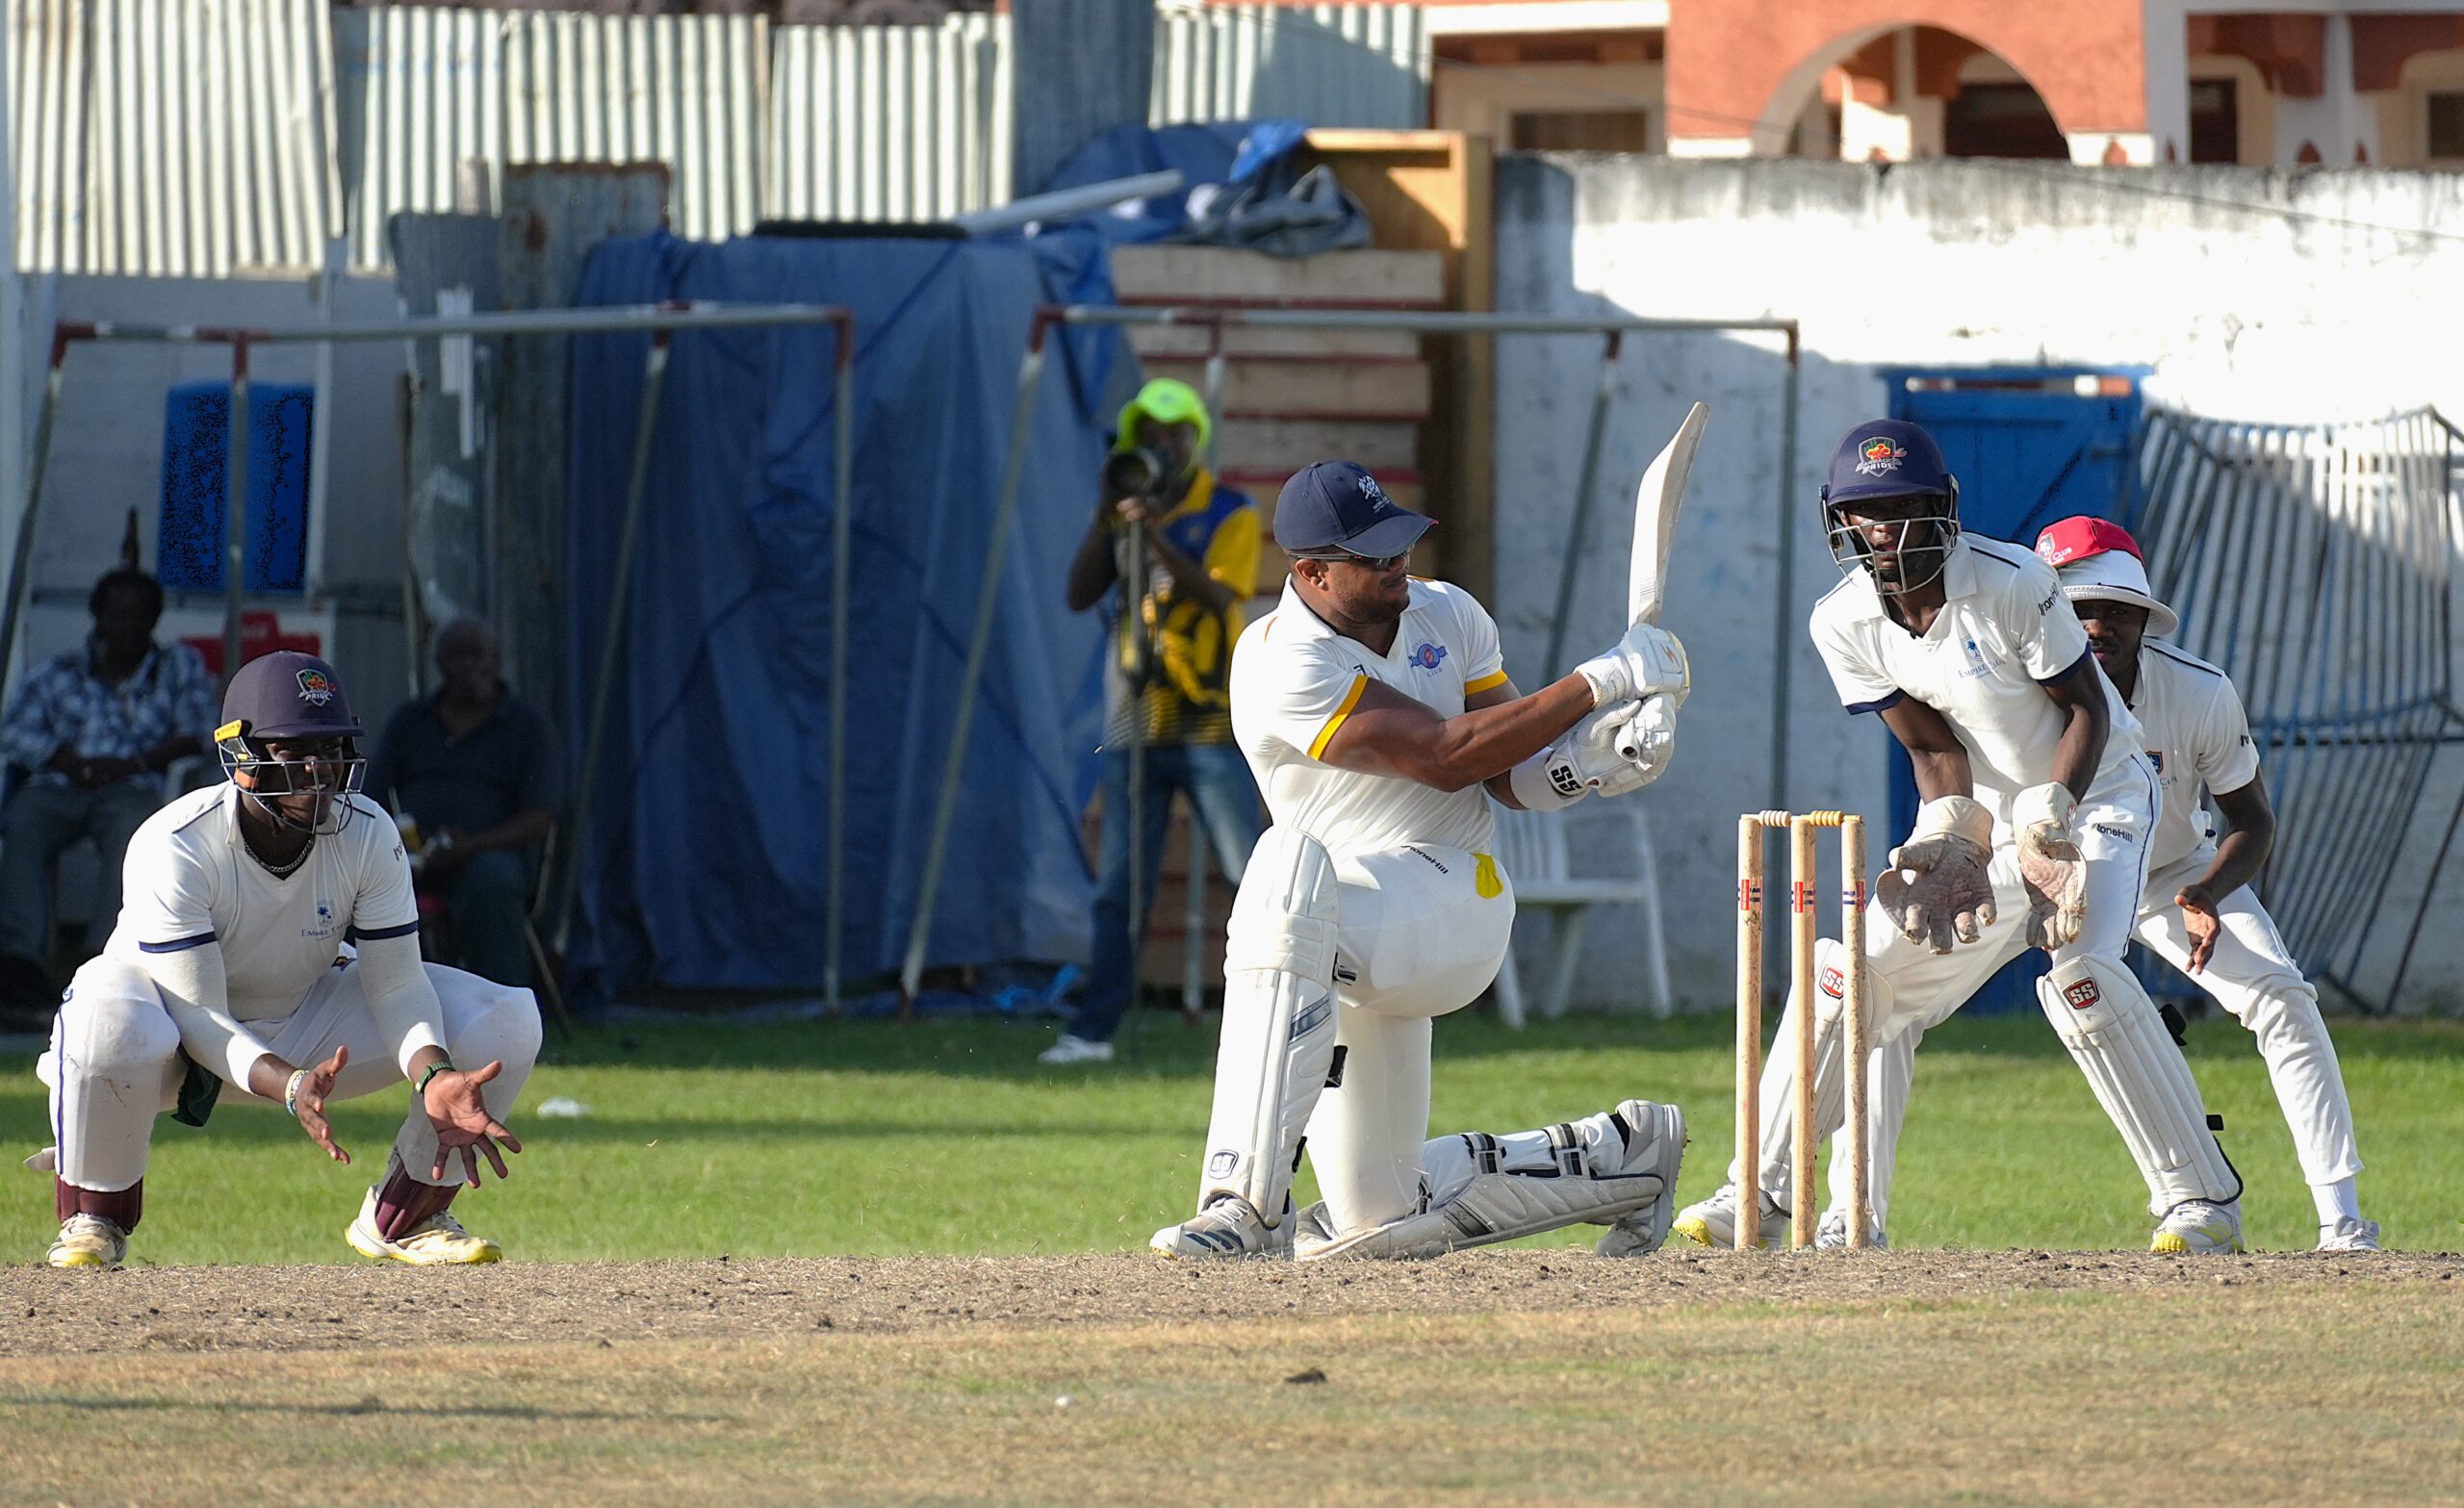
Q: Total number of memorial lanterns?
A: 0